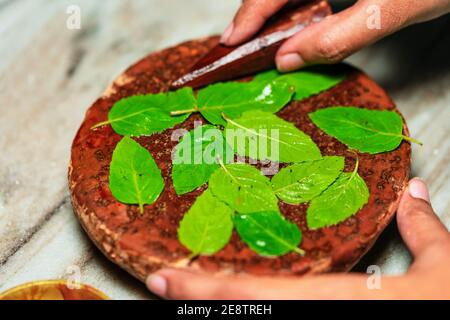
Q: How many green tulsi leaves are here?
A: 12